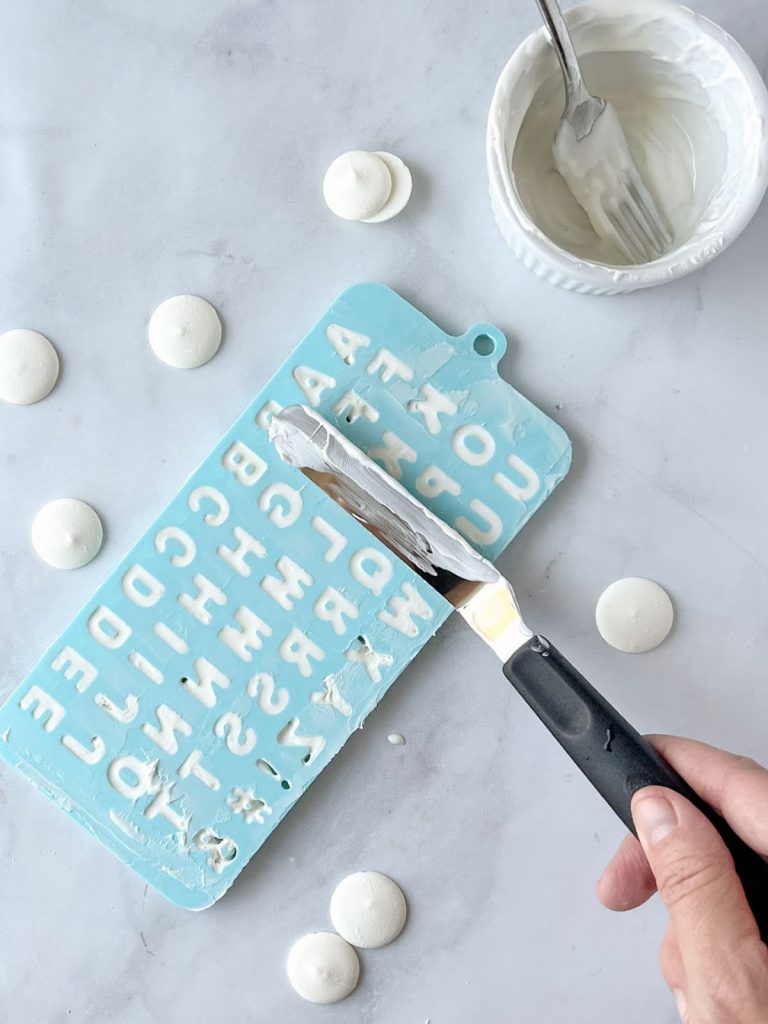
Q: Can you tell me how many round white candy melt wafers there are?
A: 8